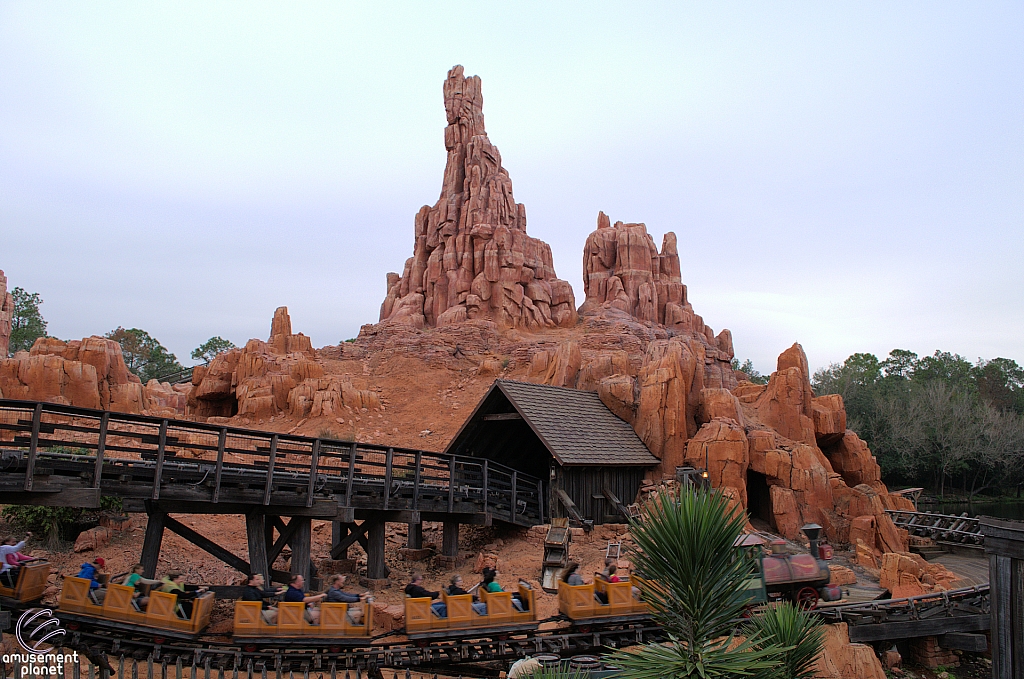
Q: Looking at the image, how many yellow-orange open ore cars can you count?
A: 5